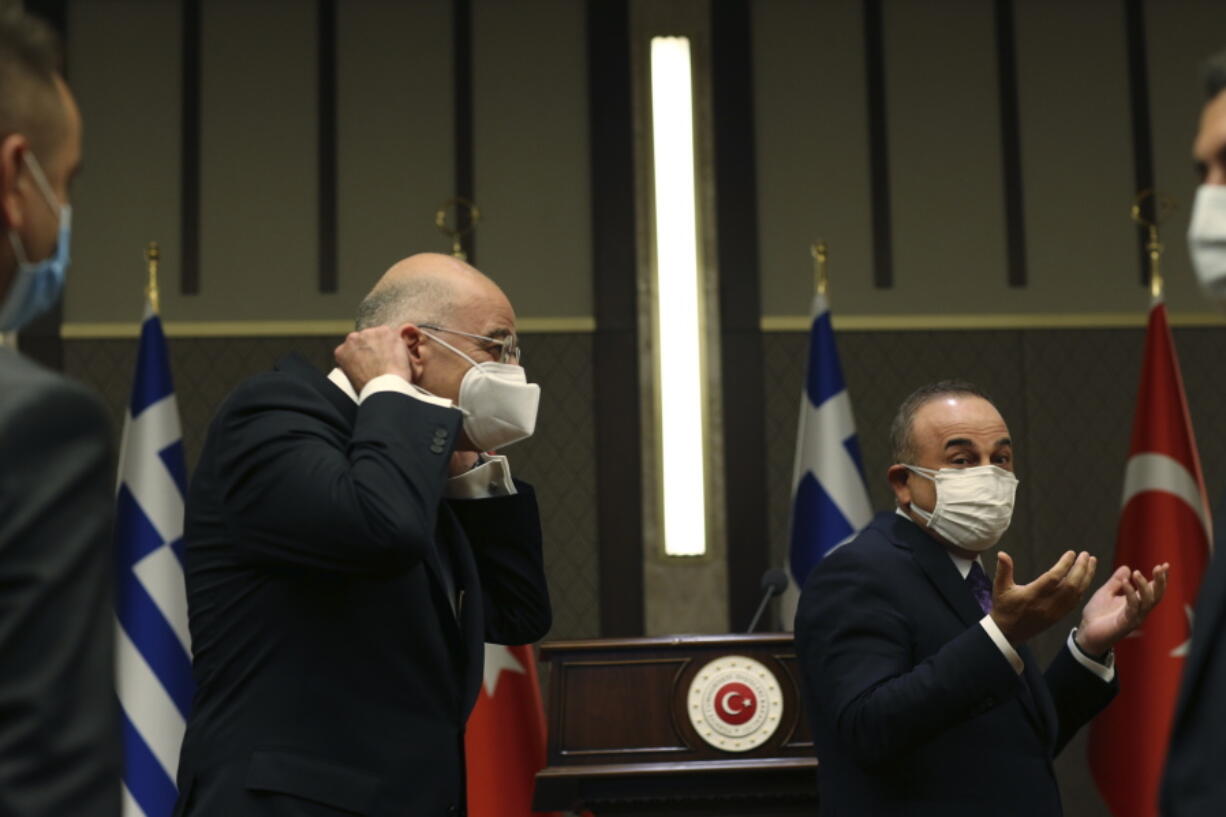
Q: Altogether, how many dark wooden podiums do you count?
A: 1